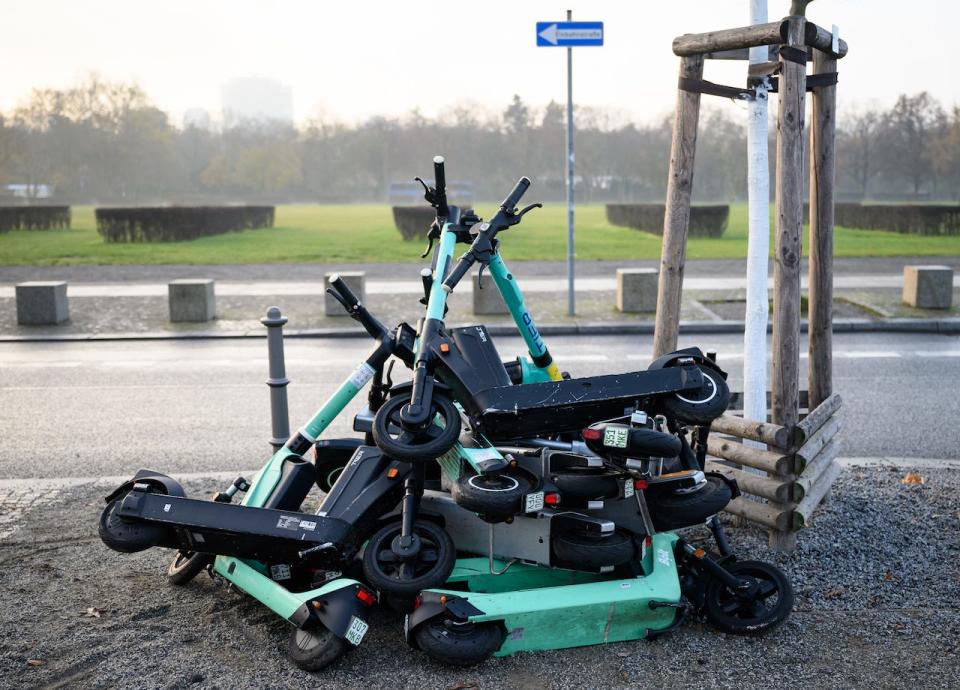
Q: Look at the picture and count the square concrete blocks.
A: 6